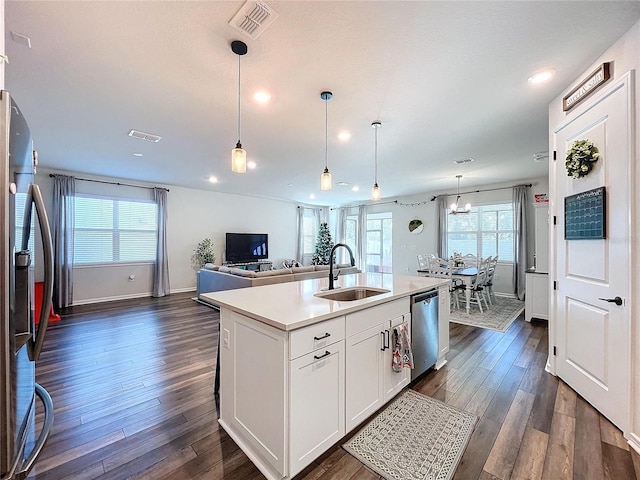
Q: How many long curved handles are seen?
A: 2